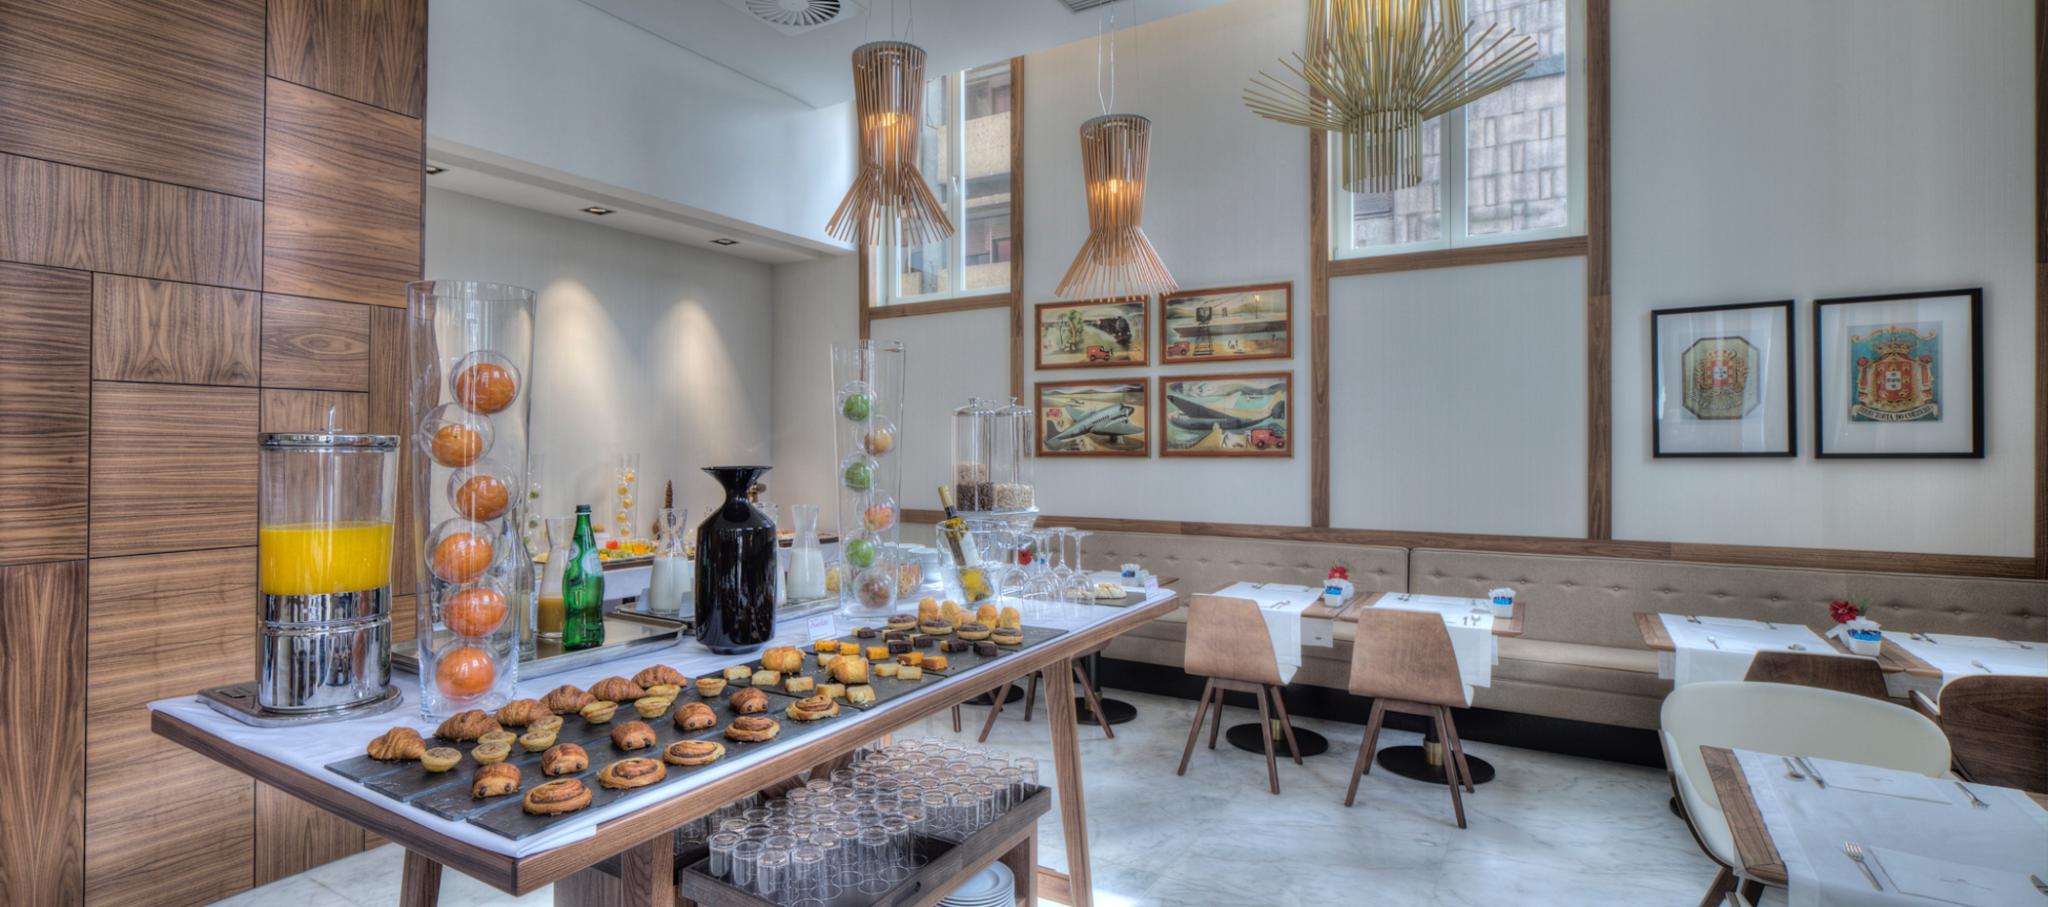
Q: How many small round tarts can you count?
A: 9